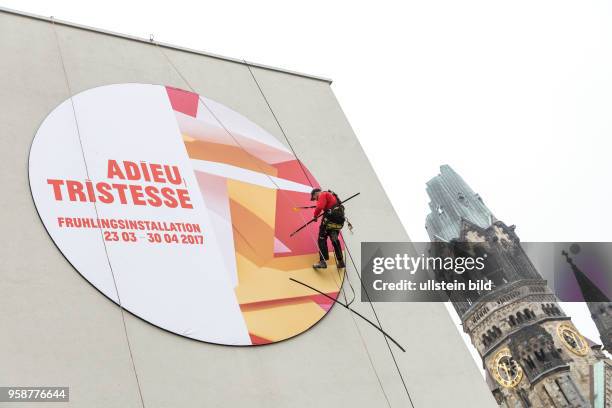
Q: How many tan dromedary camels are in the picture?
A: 0